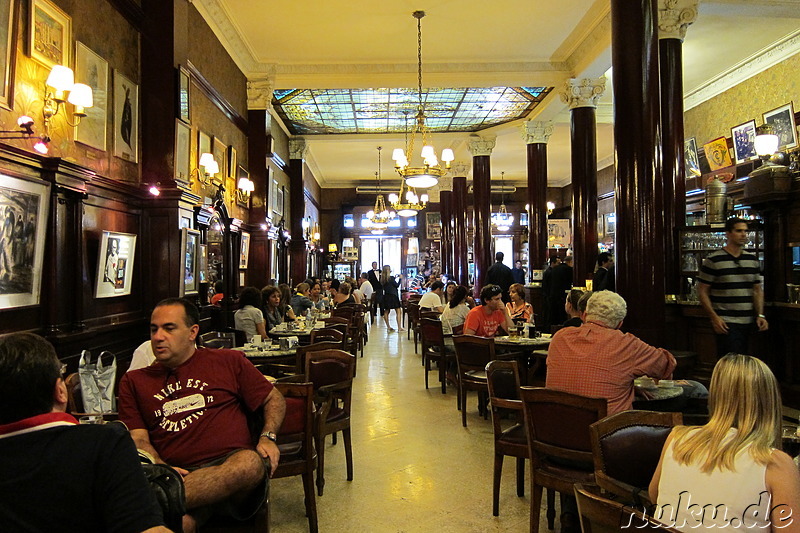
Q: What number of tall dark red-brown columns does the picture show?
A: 7